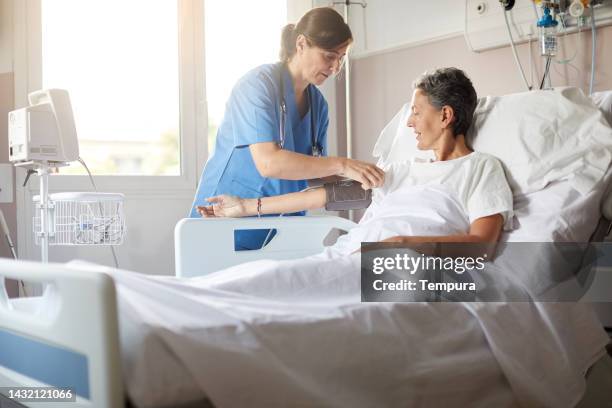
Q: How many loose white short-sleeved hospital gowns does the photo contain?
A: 1